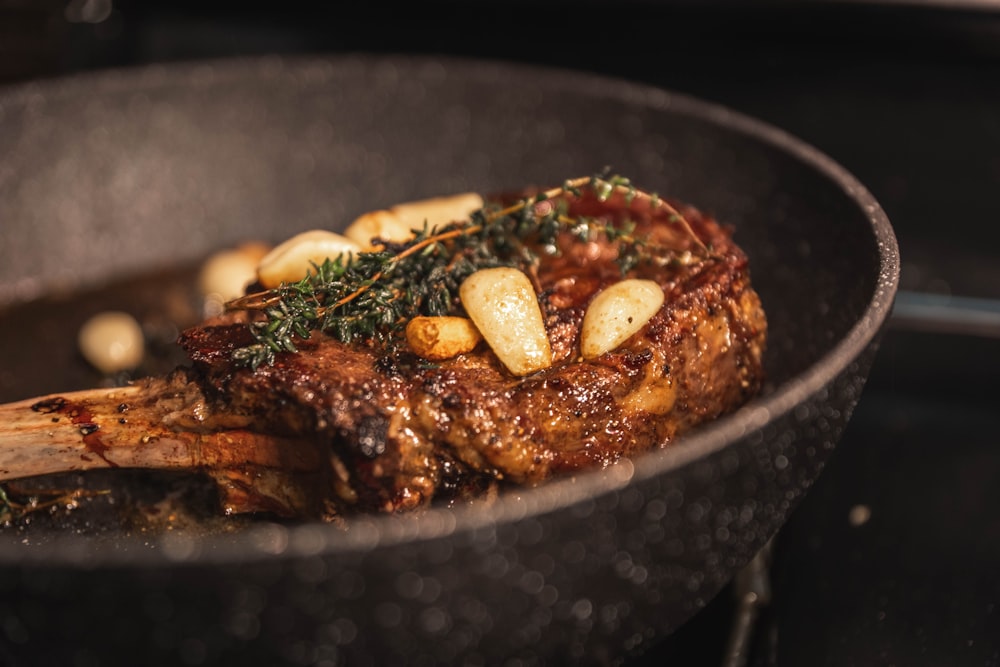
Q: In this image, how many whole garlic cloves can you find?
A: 8